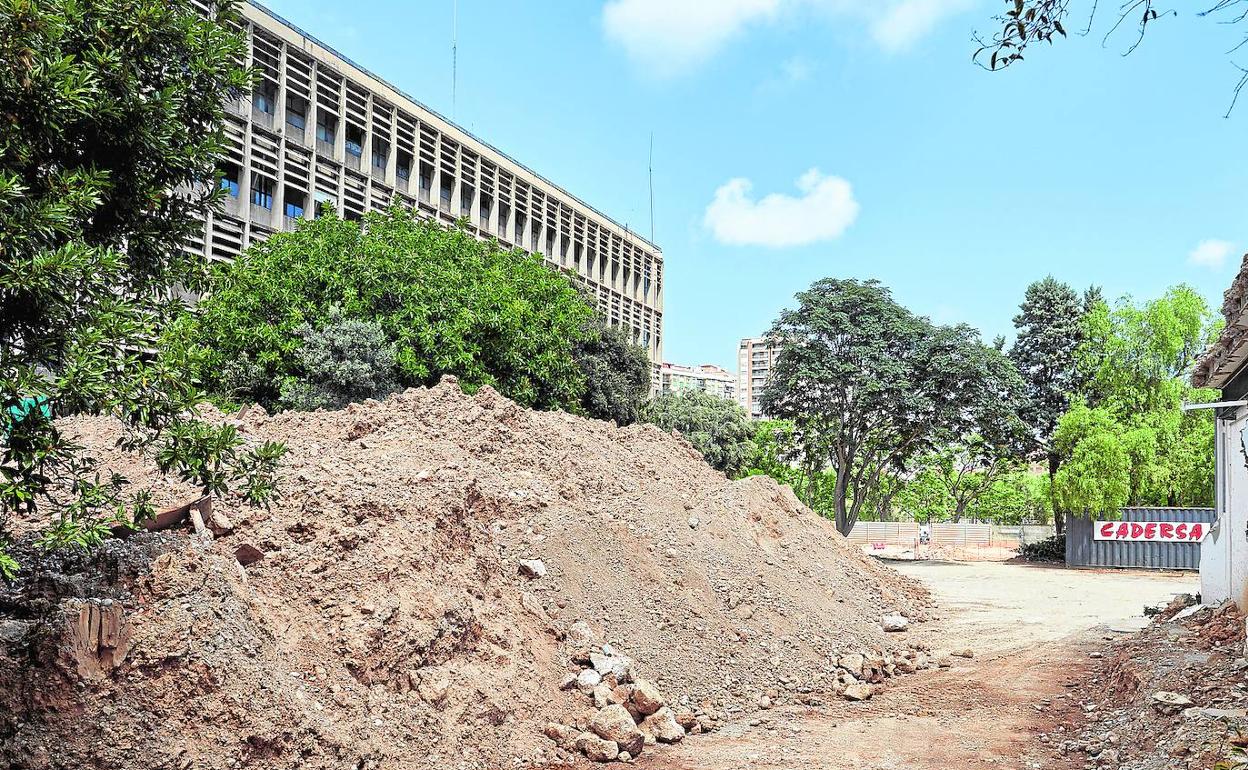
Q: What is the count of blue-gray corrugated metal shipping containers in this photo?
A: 1